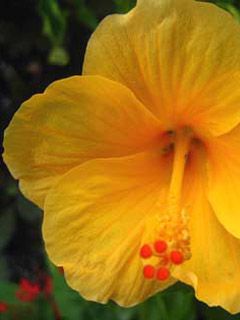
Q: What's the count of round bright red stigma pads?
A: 5